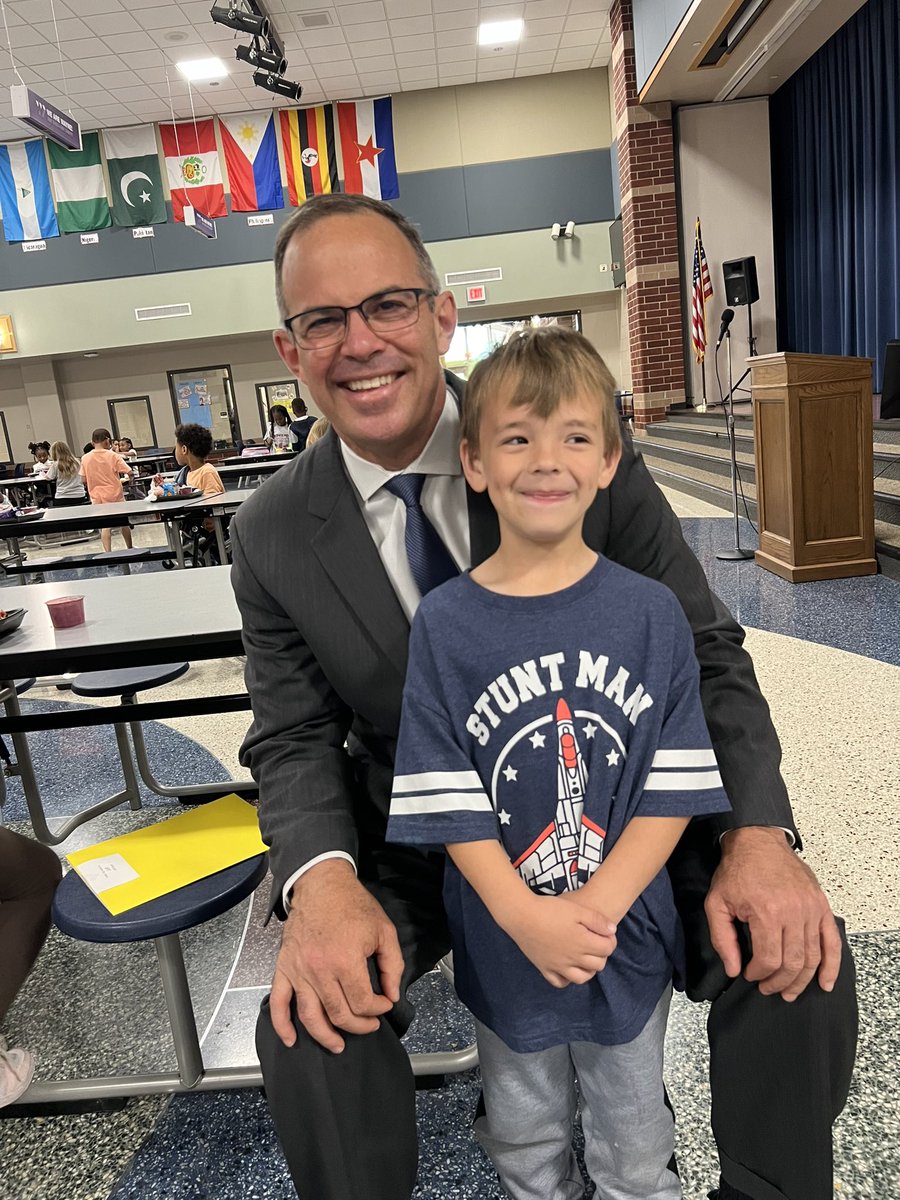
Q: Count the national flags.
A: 8